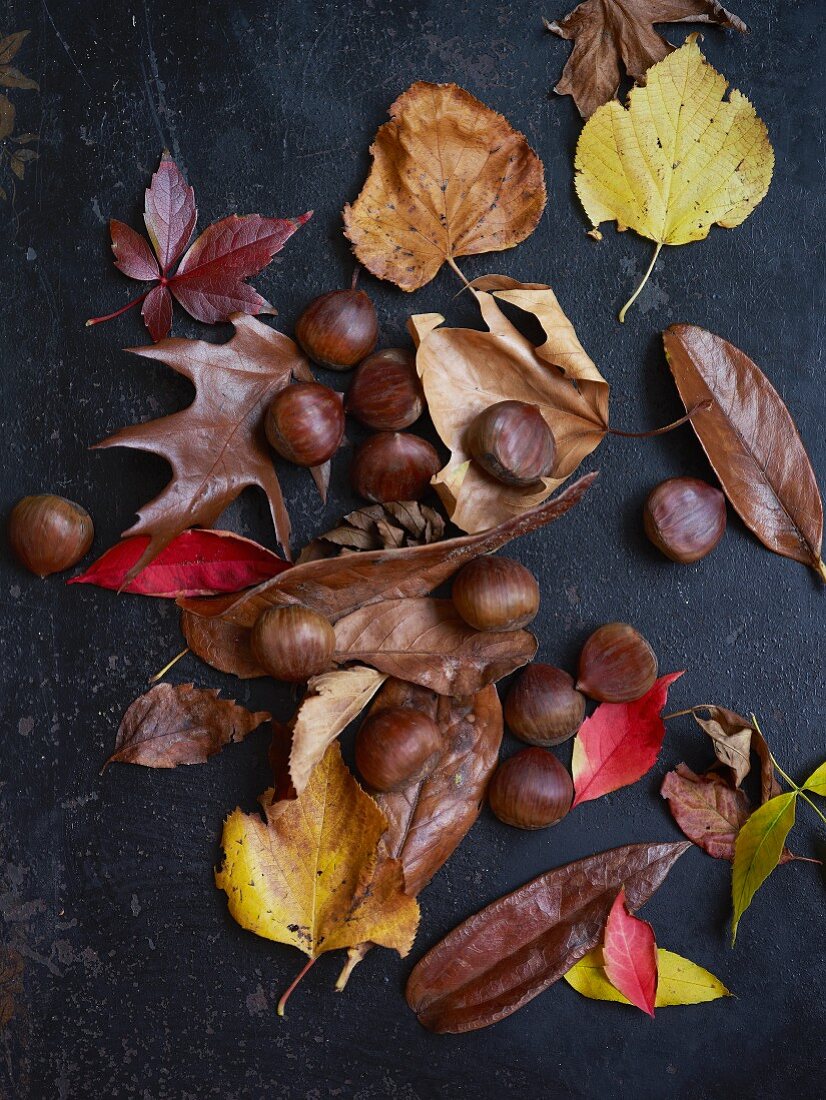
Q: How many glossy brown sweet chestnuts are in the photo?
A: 13